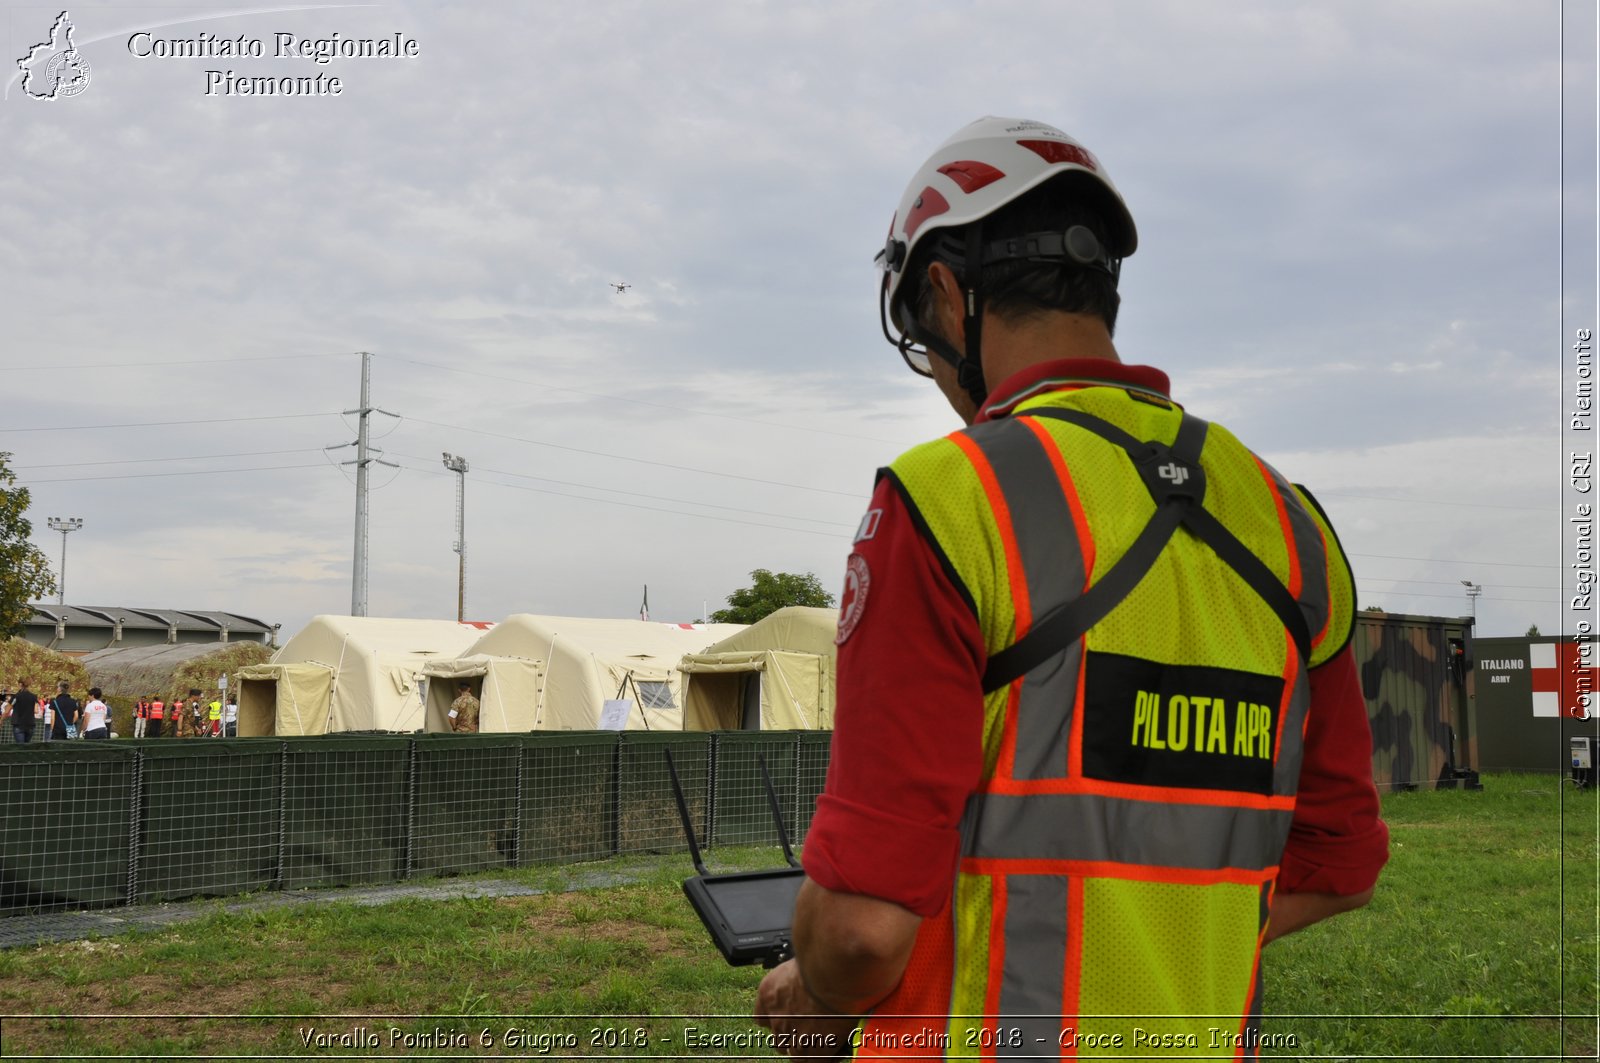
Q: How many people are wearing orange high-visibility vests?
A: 3